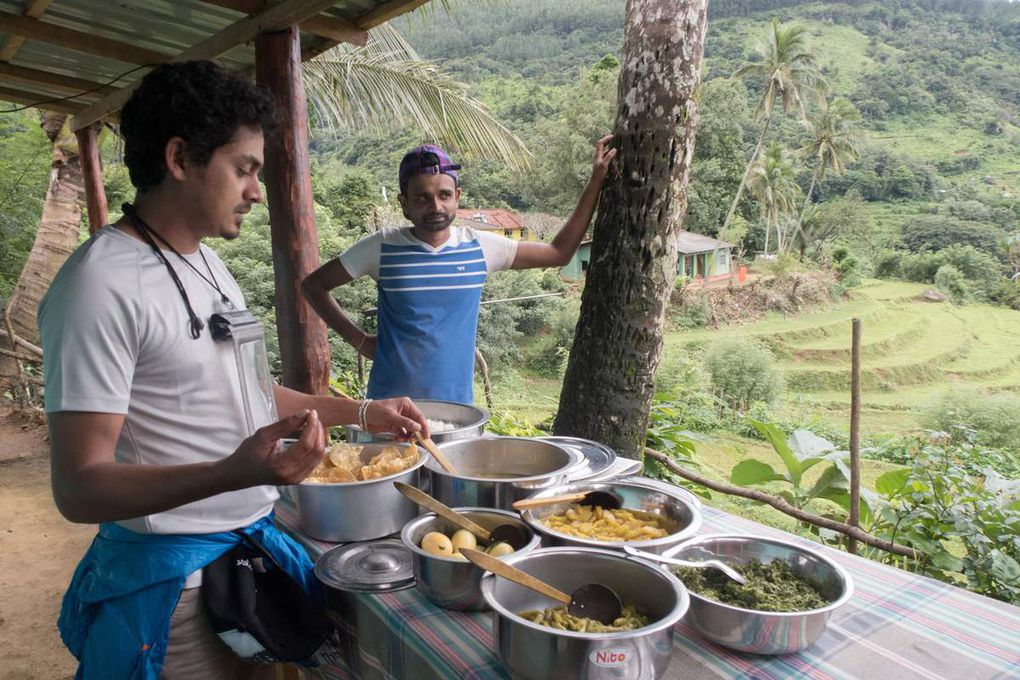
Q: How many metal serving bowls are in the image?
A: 7